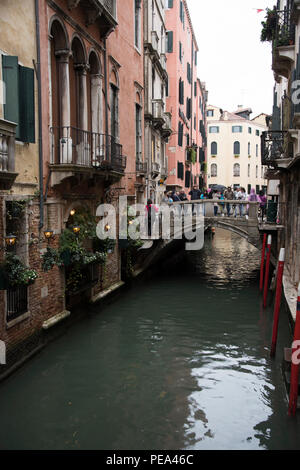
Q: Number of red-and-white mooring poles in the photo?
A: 4